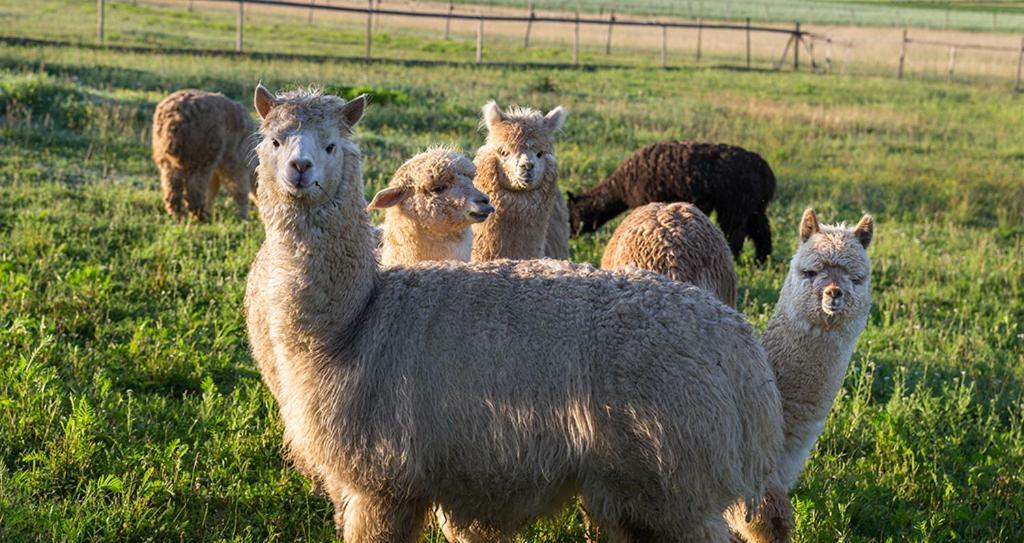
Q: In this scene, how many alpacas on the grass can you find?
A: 7